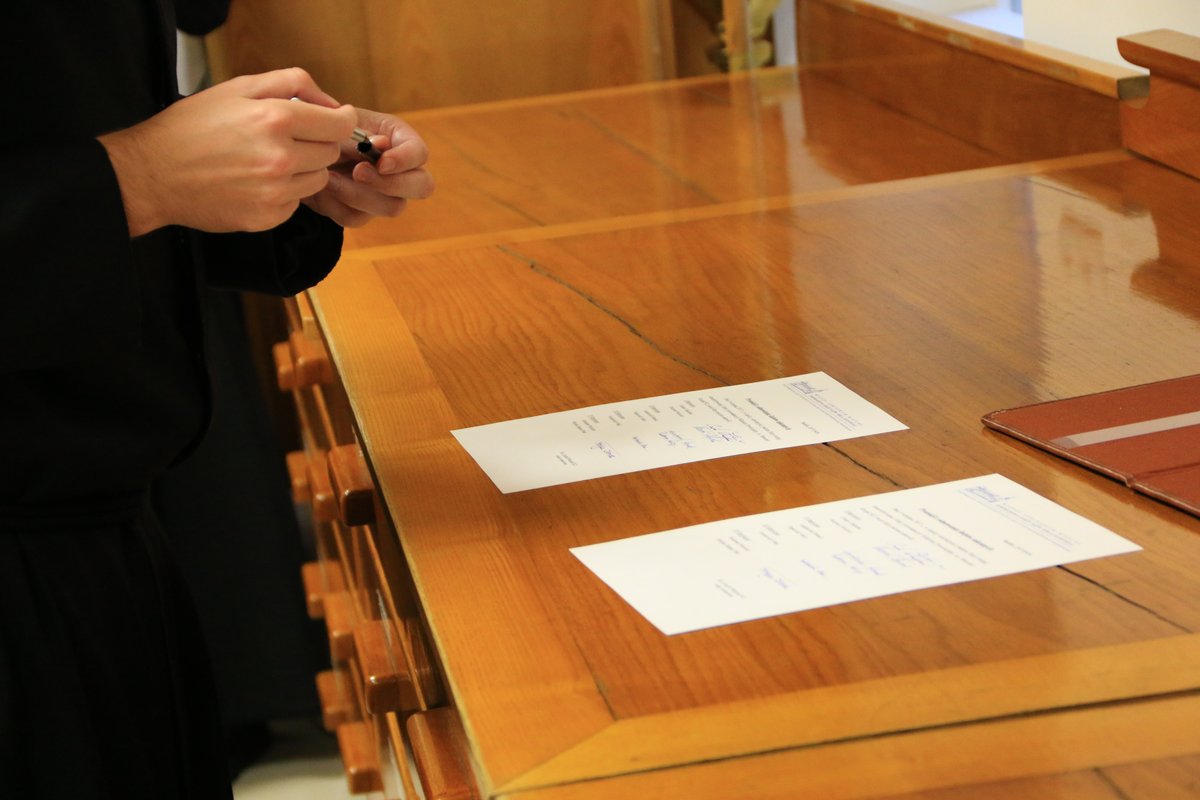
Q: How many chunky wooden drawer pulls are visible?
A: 11